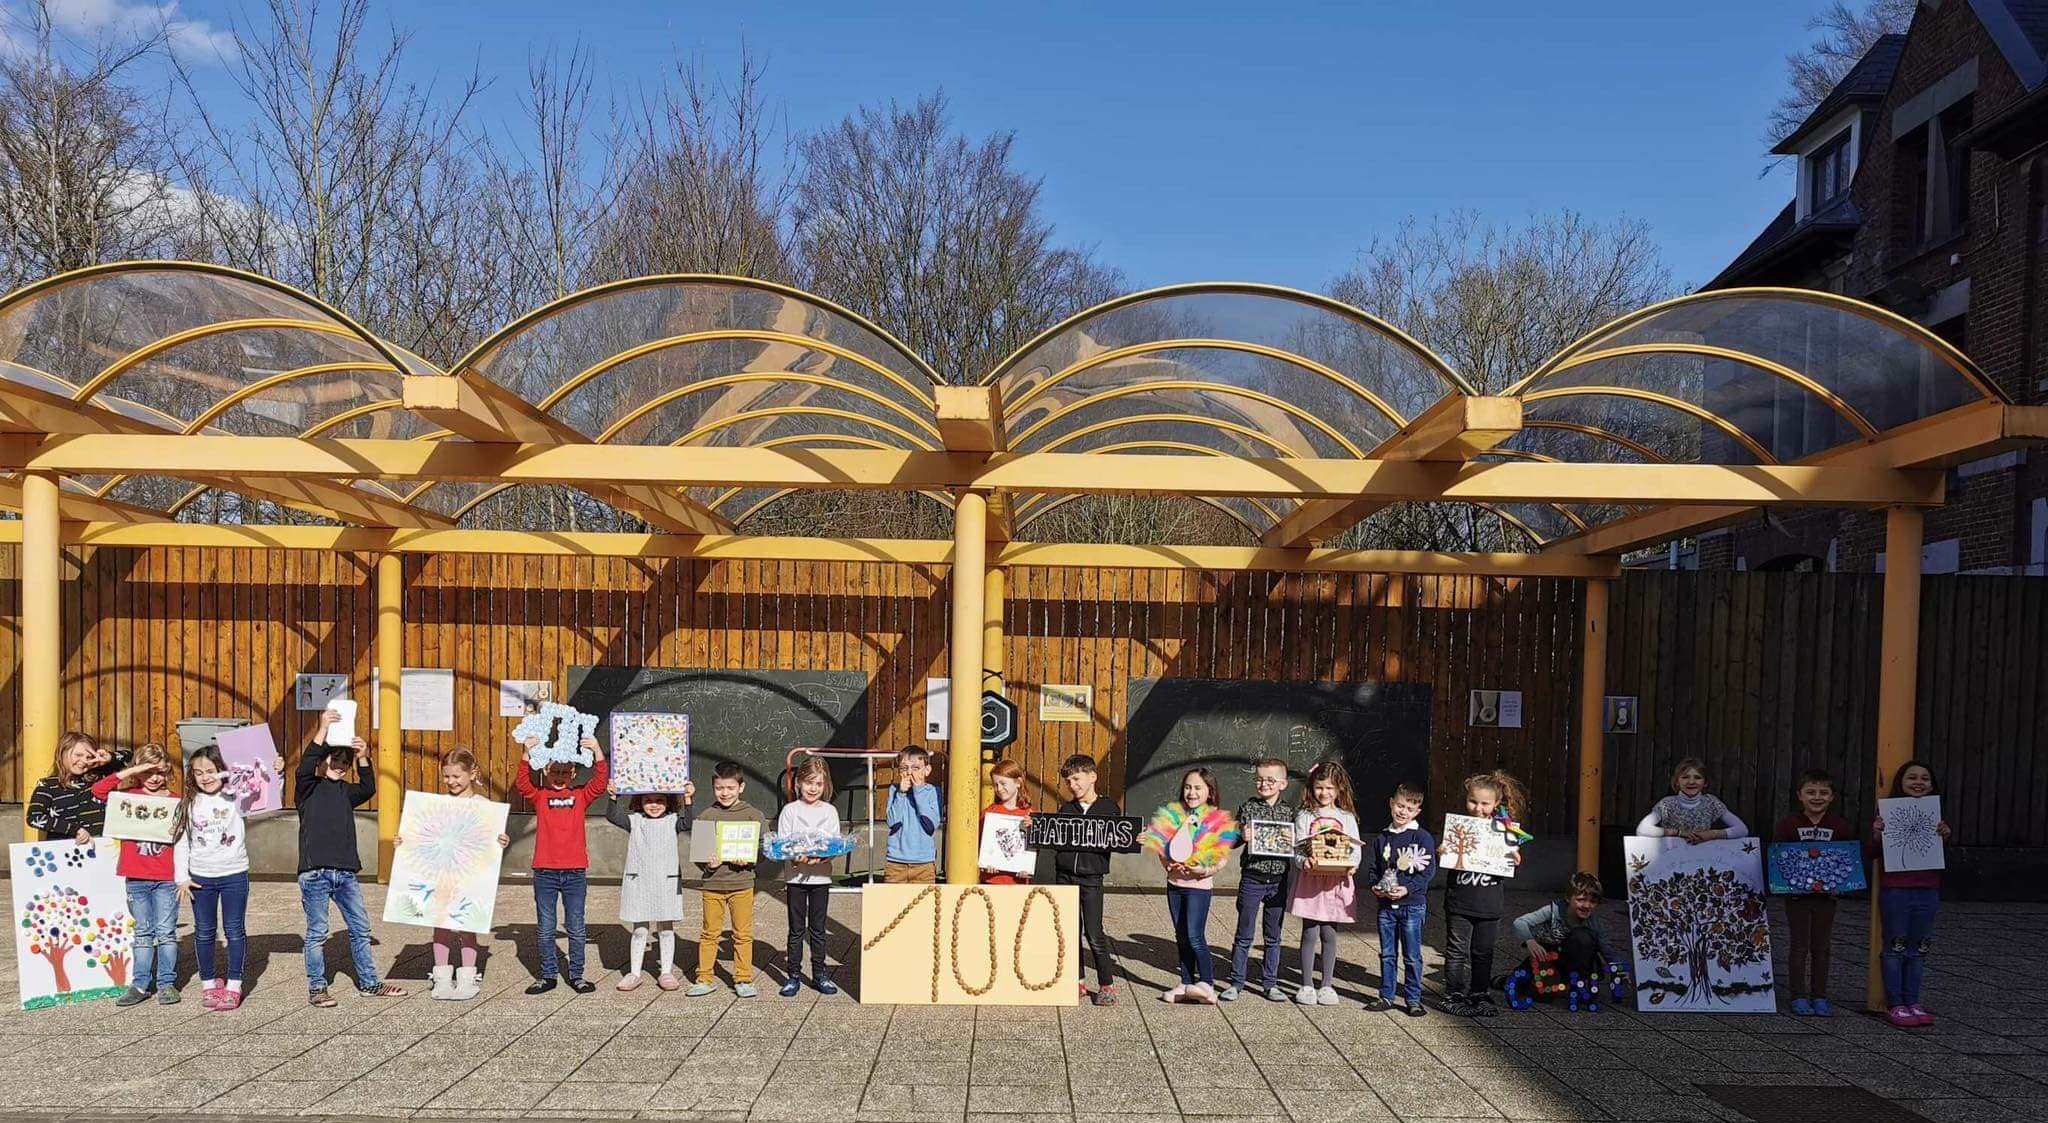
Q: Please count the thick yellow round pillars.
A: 6